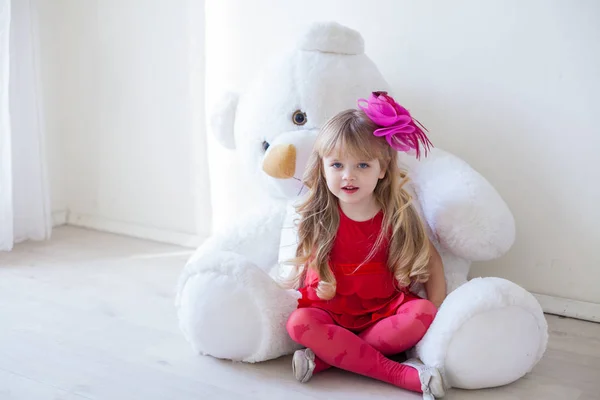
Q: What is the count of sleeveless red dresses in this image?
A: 1